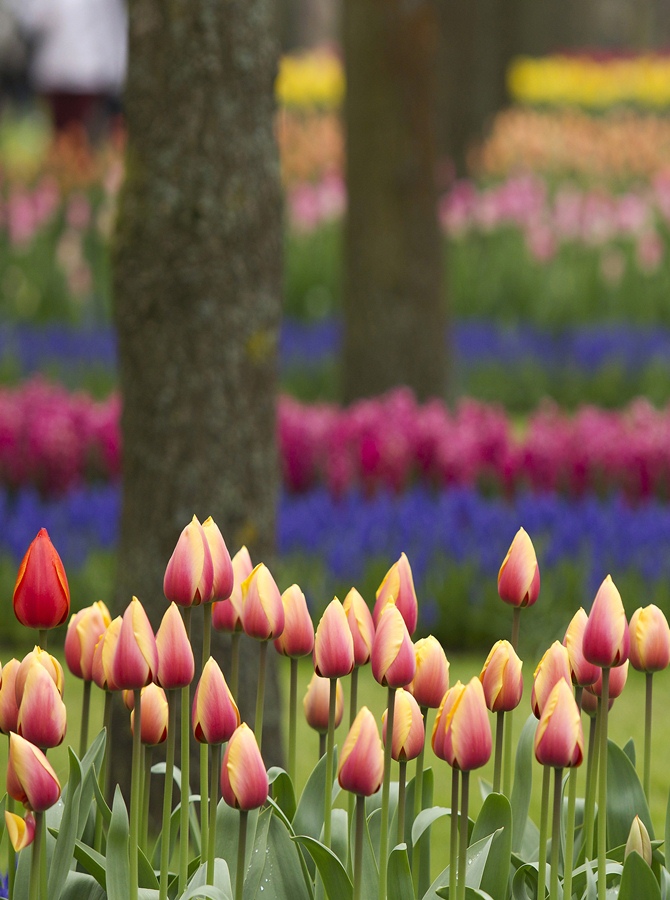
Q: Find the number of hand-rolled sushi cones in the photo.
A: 0